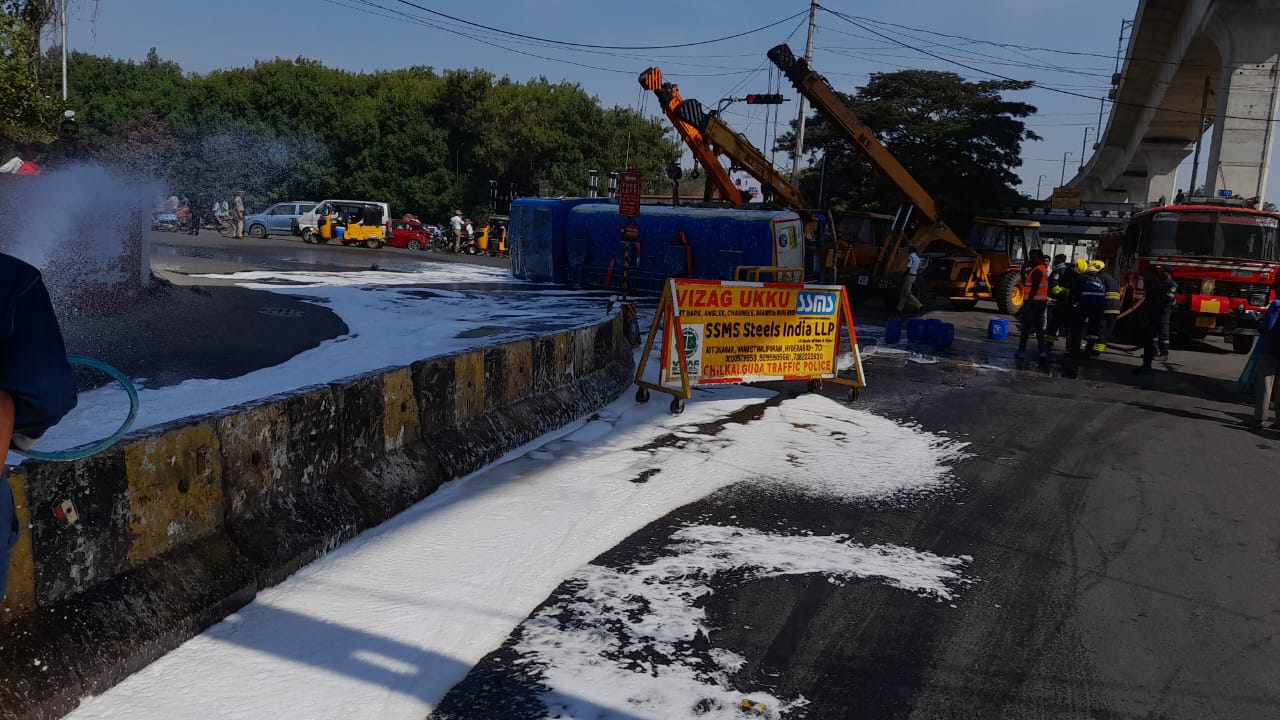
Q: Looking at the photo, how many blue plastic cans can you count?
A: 5